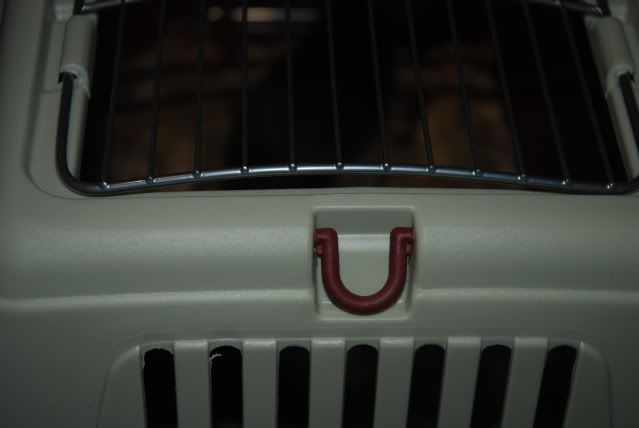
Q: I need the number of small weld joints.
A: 12